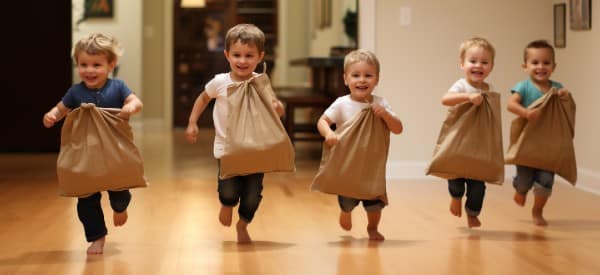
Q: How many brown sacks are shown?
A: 5